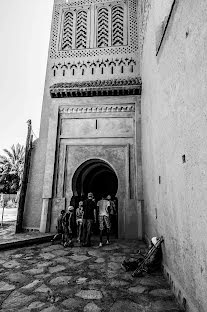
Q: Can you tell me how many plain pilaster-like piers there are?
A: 2